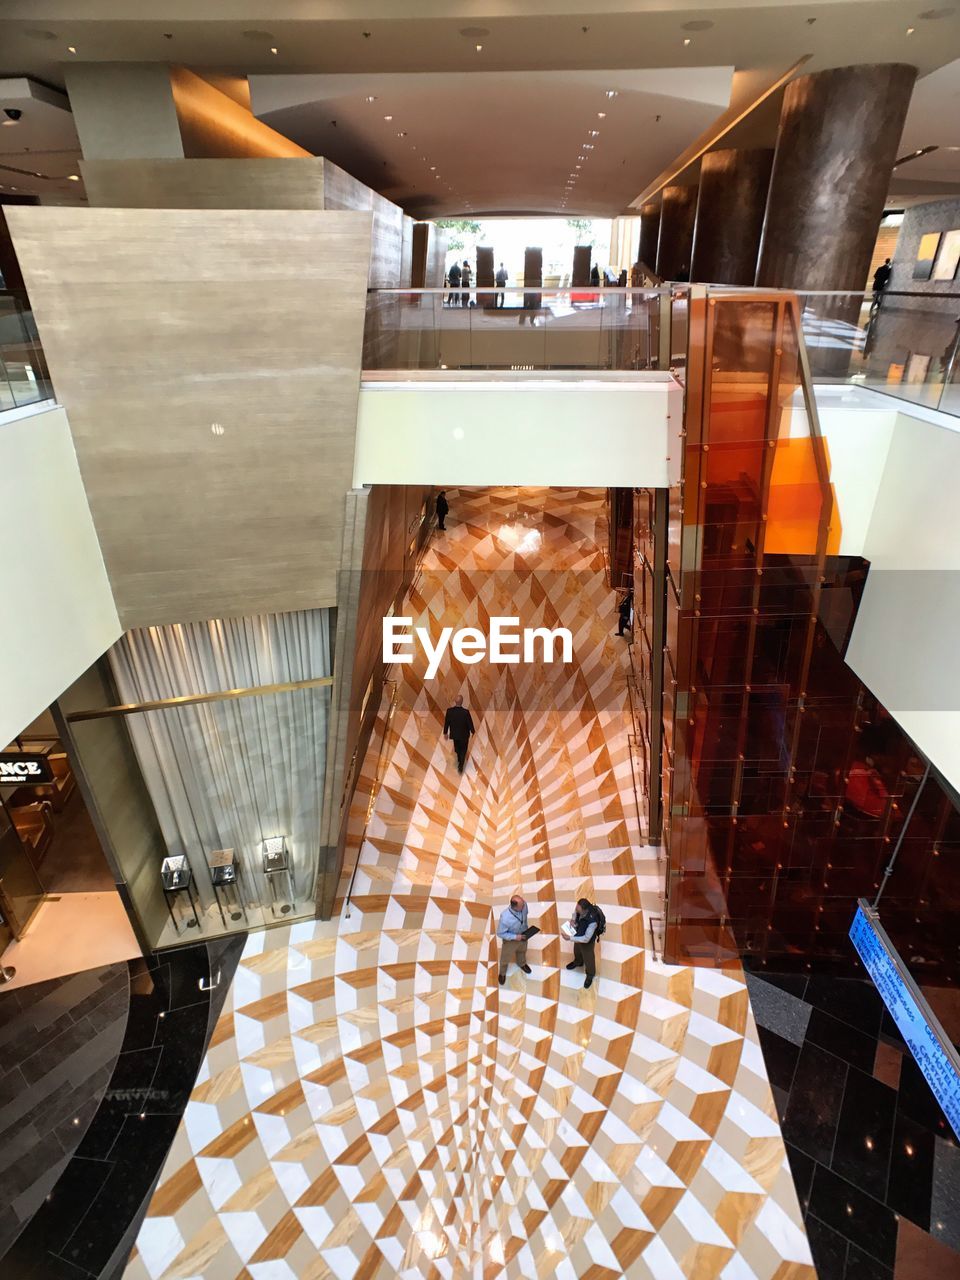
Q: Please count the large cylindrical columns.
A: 4